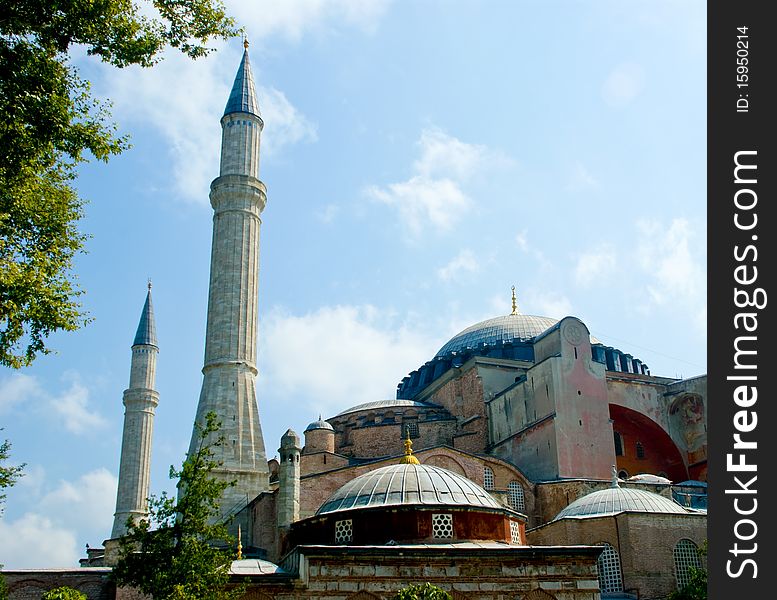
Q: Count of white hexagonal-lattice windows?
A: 3